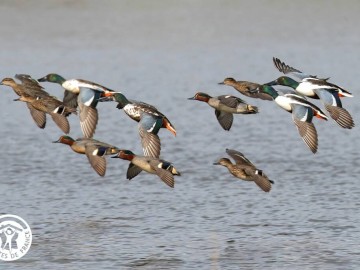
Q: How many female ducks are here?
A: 4